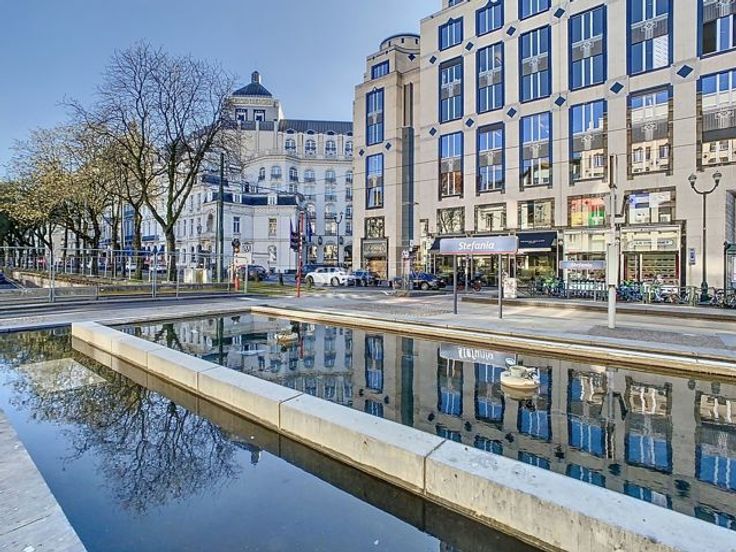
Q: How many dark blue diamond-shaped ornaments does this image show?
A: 13